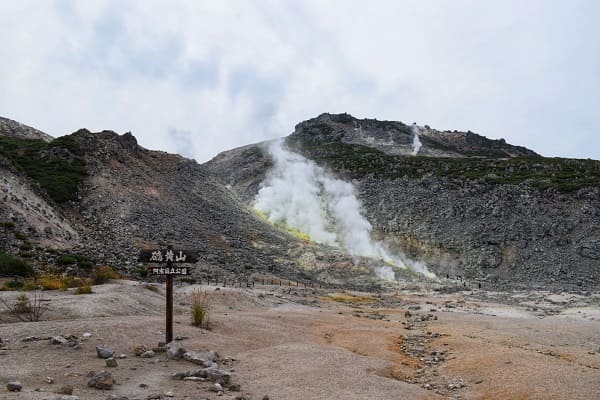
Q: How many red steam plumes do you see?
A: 0